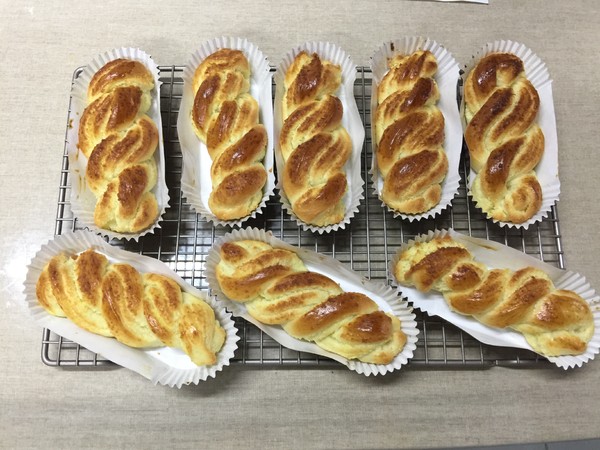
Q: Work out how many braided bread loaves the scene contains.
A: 8